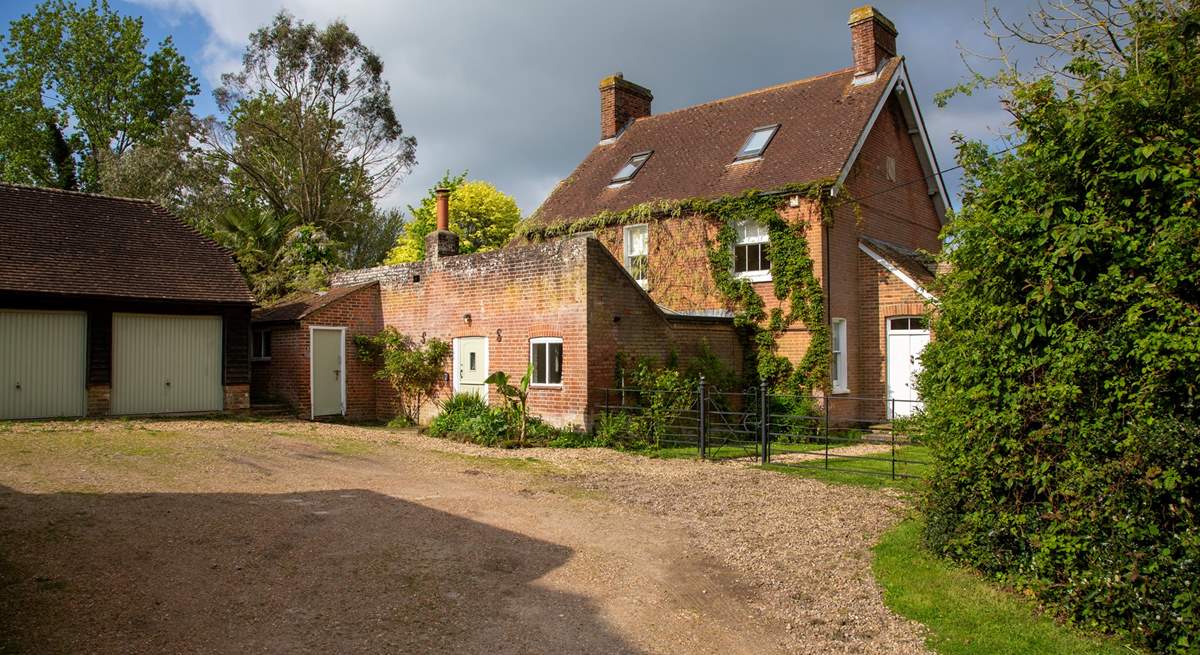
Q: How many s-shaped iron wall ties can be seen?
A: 2